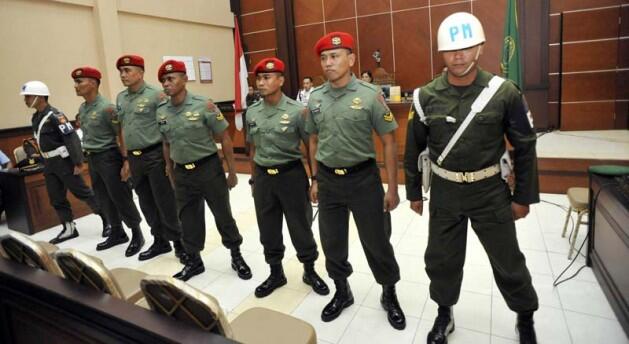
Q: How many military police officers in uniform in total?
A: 2